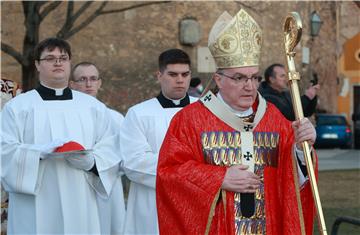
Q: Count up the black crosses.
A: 3